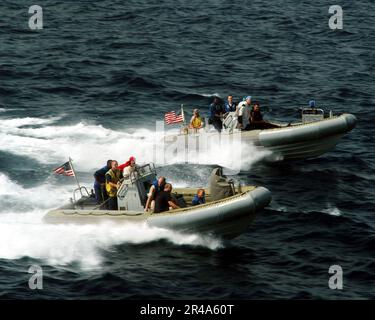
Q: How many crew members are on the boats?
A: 11